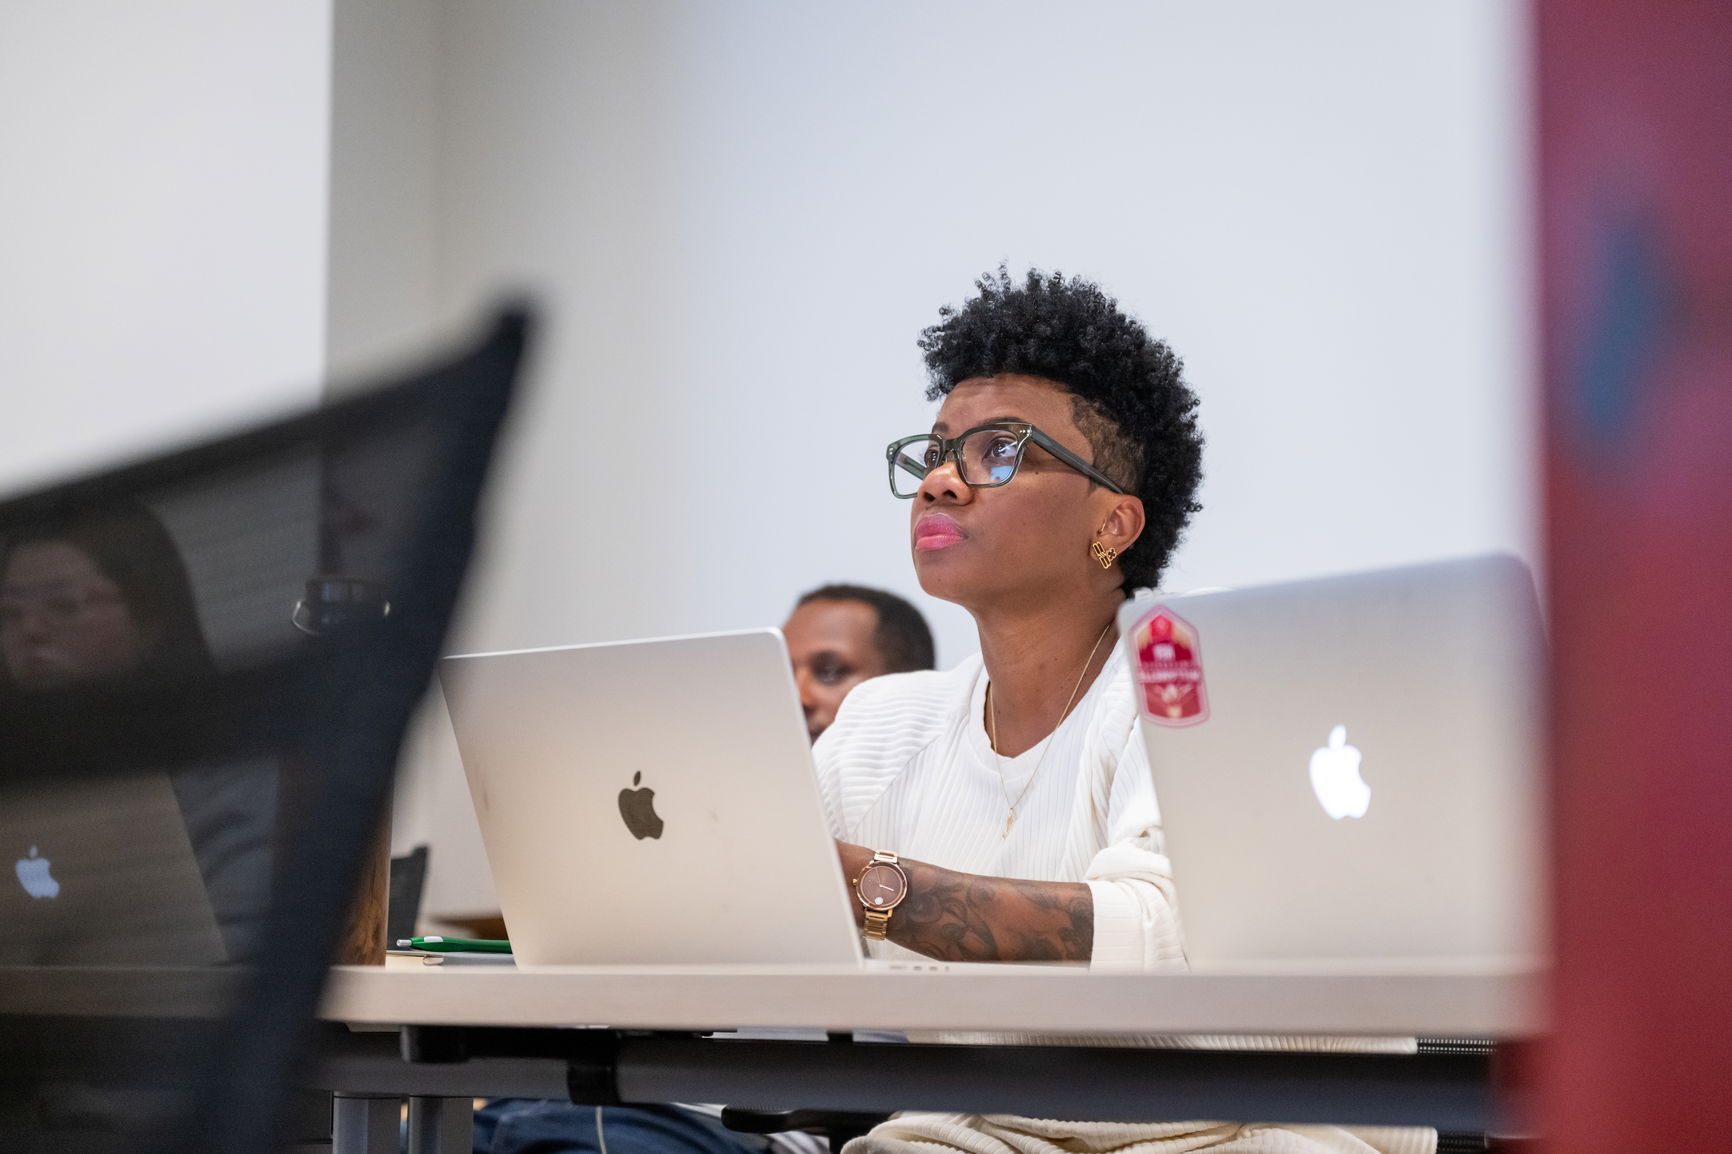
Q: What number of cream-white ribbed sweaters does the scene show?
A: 1